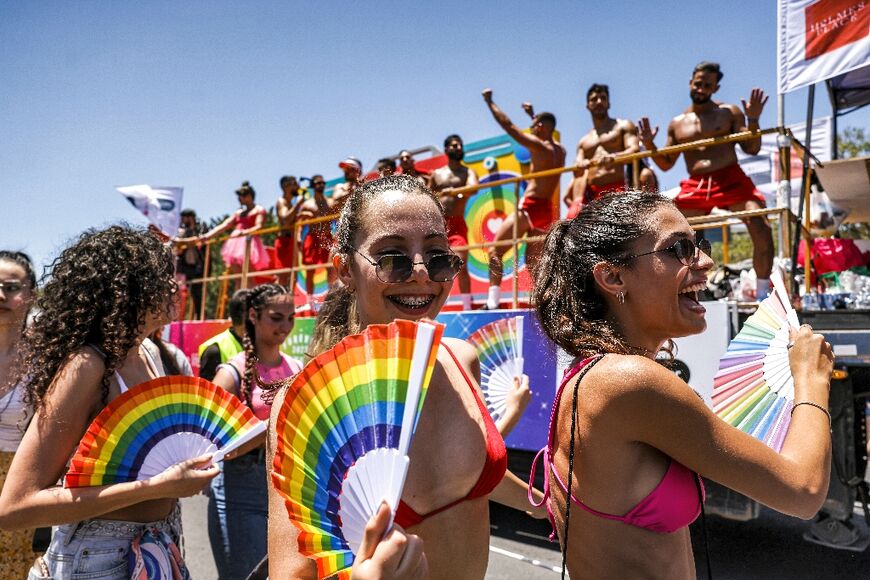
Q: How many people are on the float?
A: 11